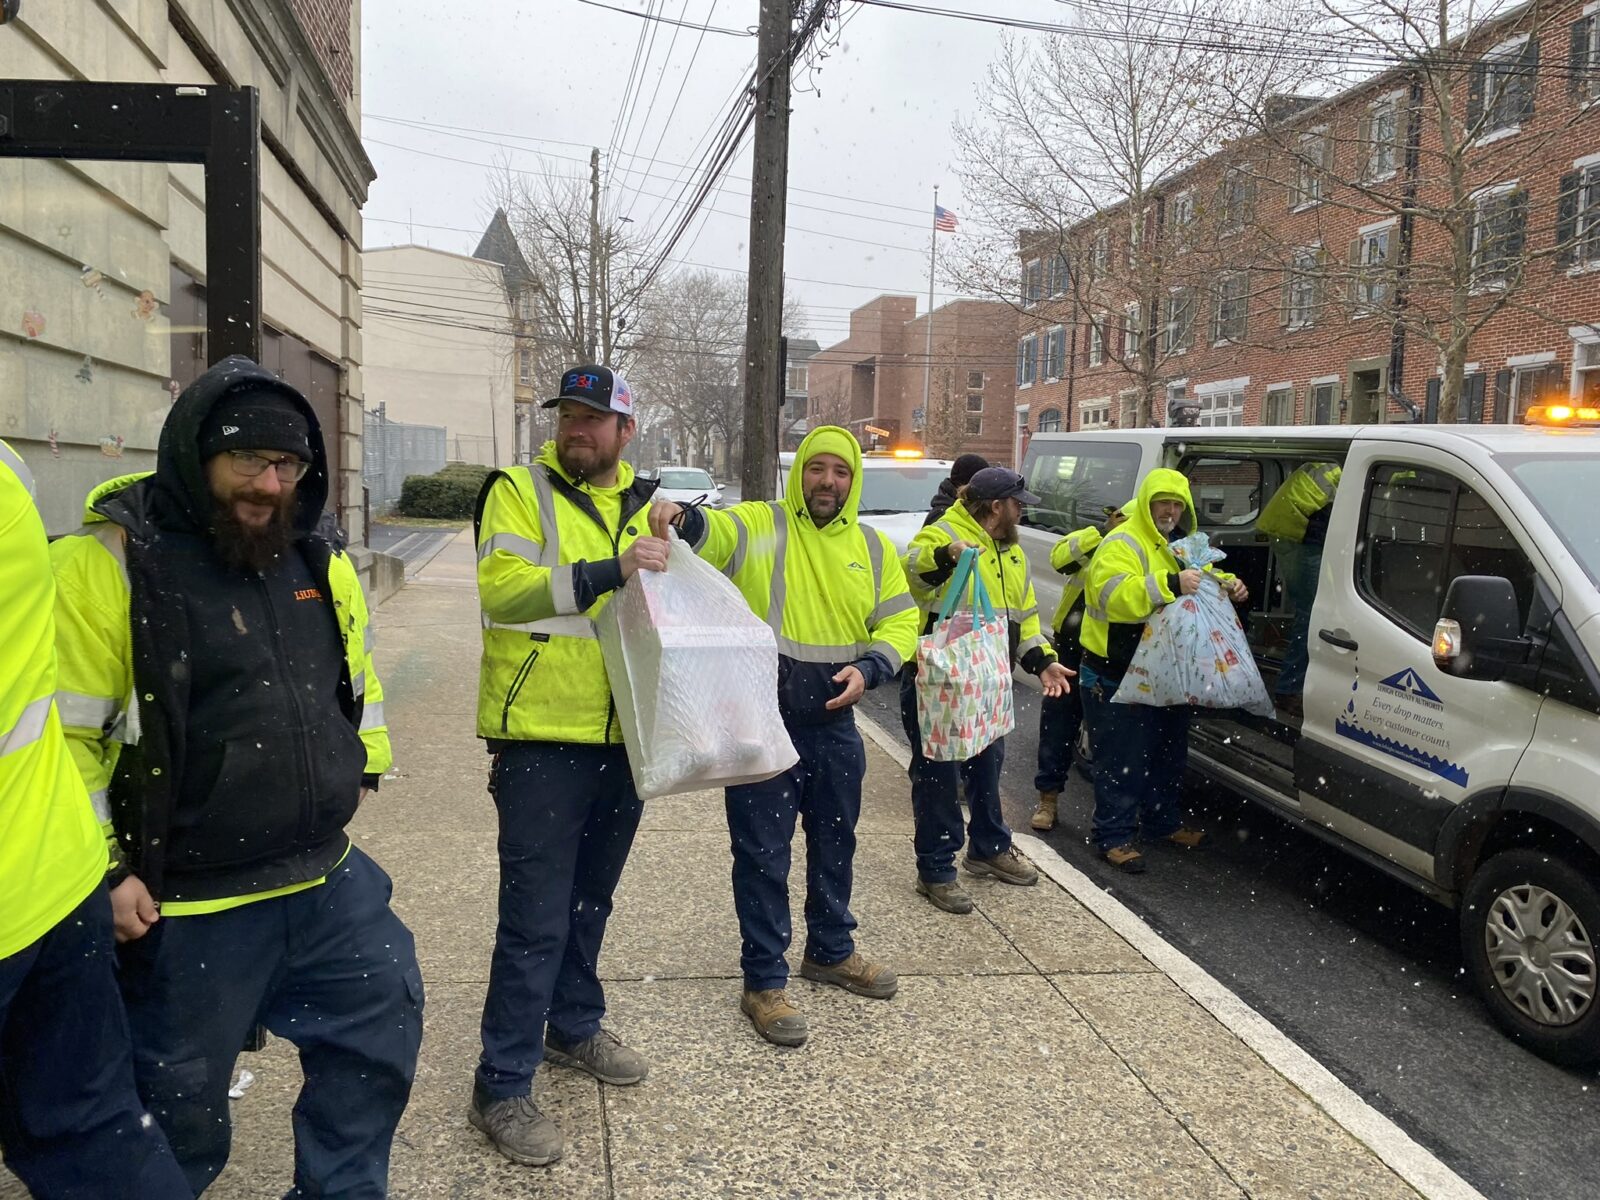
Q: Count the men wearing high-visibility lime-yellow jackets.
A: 8